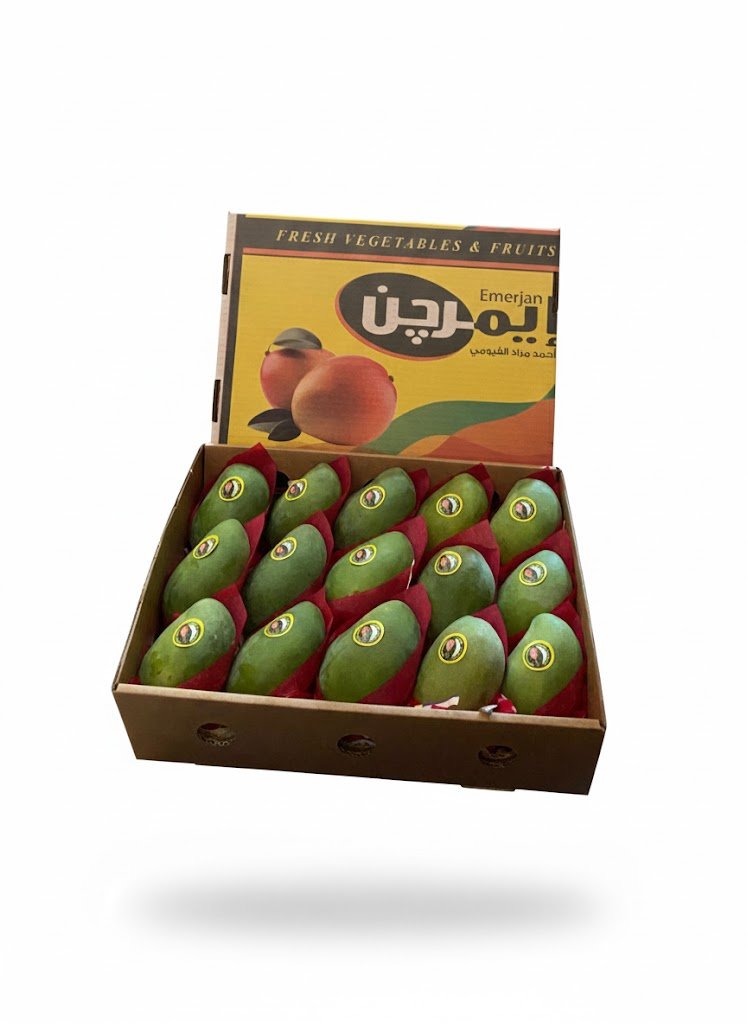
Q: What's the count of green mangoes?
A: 15